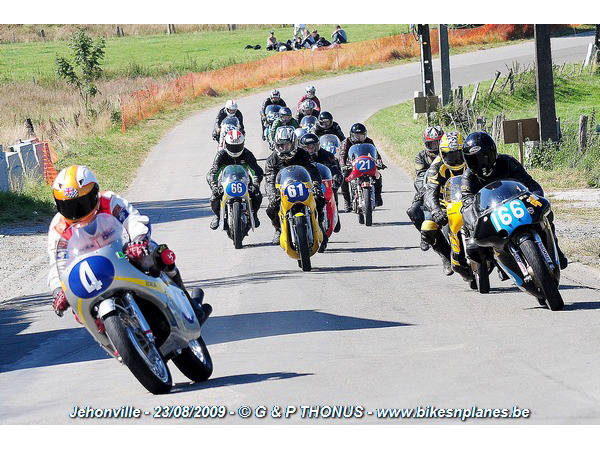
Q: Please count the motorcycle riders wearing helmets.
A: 14